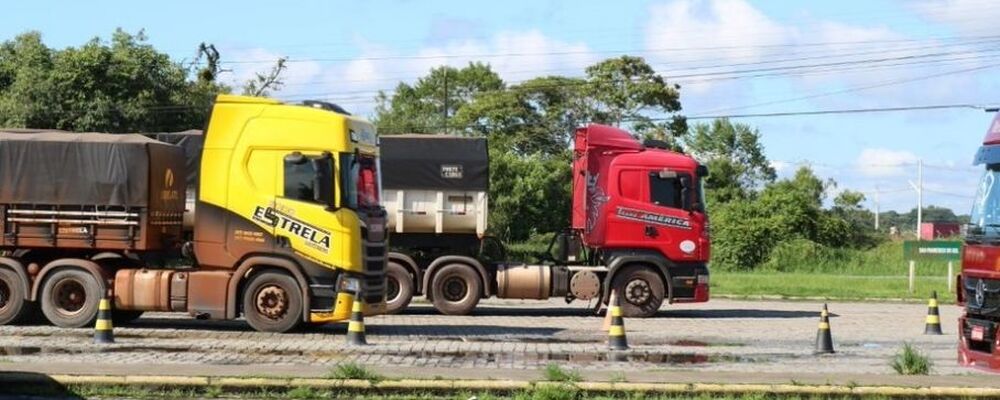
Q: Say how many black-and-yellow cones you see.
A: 5